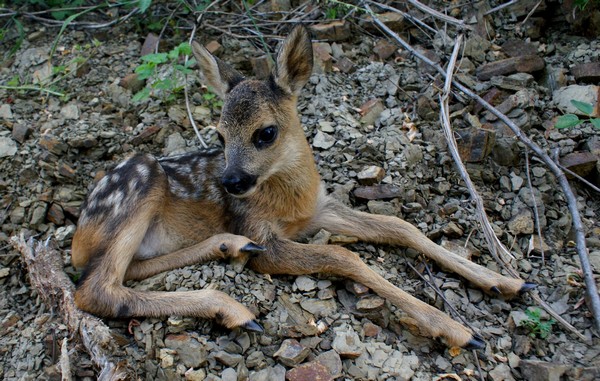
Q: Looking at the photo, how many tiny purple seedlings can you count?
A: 0